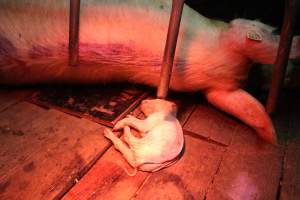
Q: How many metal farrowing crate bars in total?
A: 3